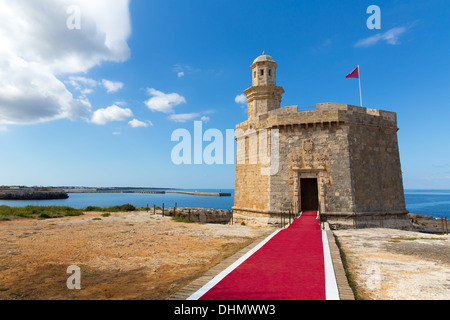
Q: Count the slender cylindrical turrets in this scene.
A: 1